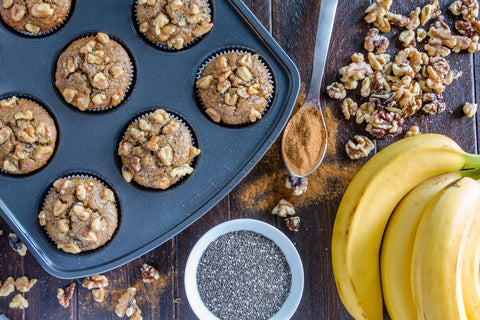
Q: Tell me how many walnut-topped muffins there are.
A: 7